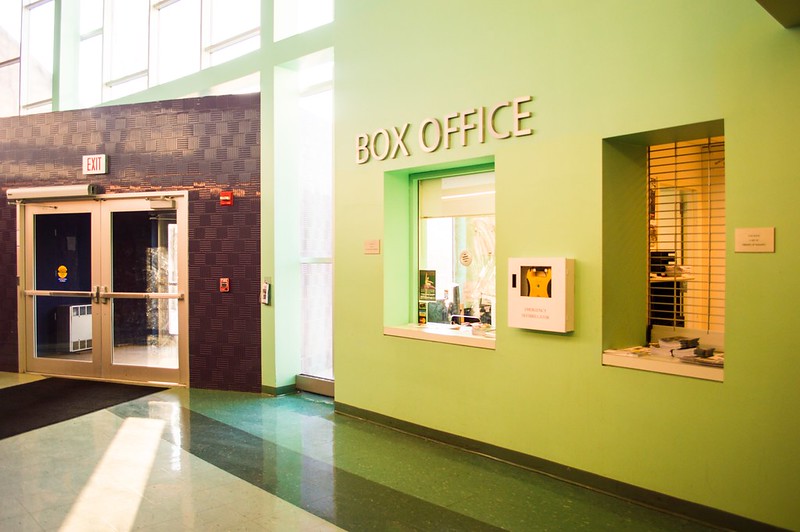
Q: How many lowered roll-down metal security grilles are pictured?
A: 1